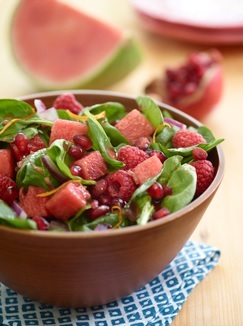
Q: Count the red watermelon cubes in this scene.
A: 7